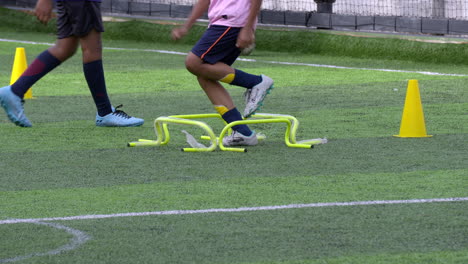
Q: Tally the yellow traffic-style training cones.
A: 2